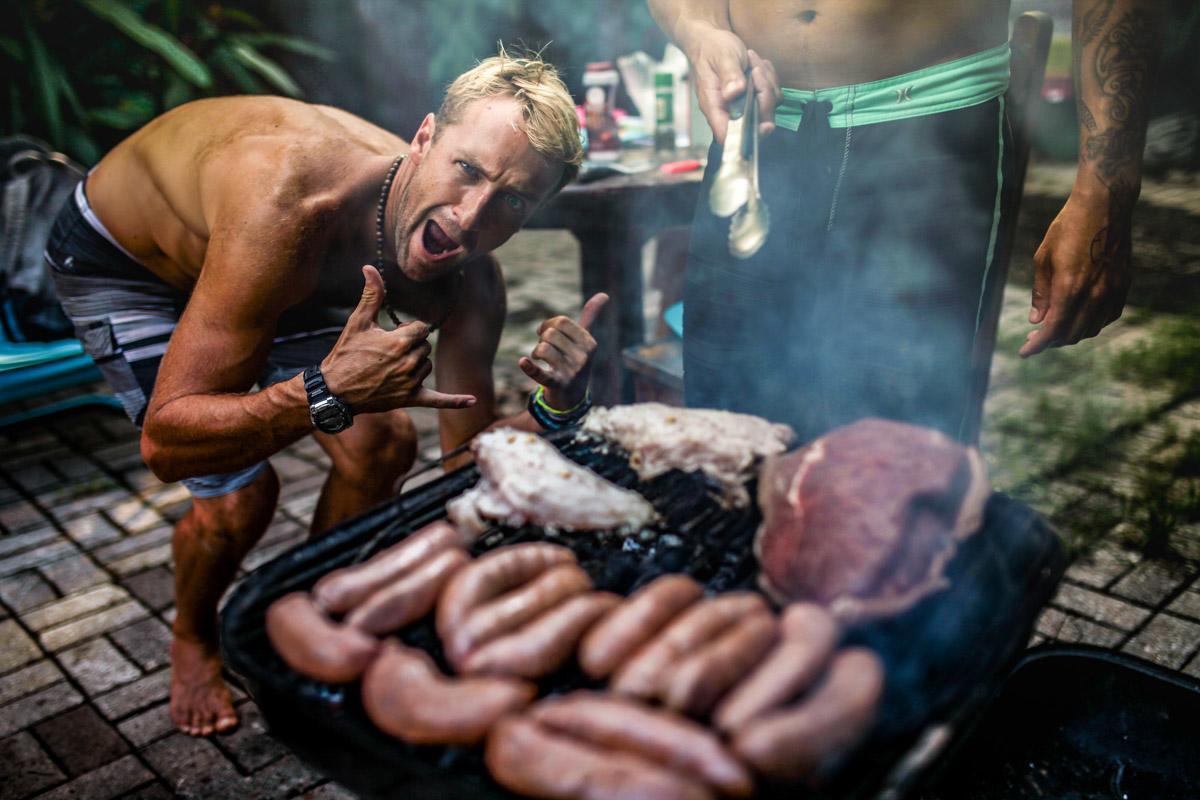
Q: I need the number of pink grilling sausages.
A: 14